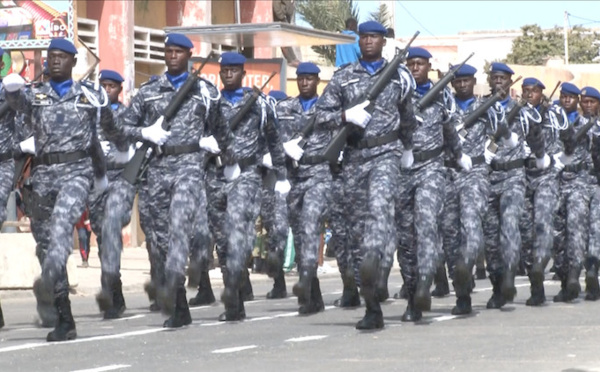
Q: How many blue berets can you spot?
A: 14